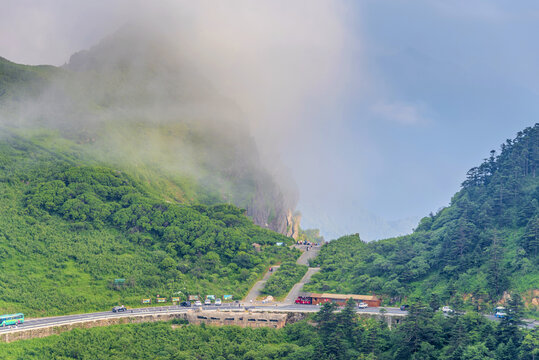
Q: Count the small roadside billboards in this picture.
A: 6